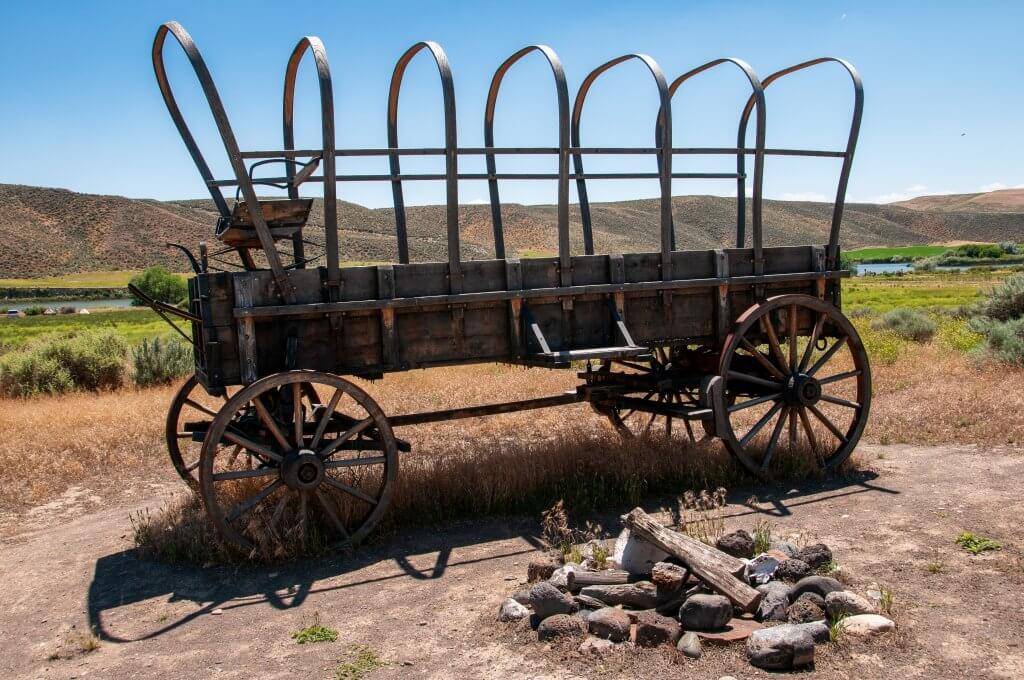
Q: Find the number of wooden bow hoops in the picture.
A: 7